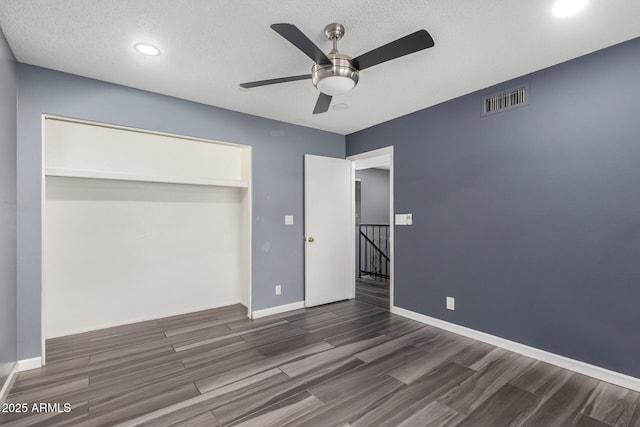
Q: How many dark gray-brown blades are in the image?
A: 4